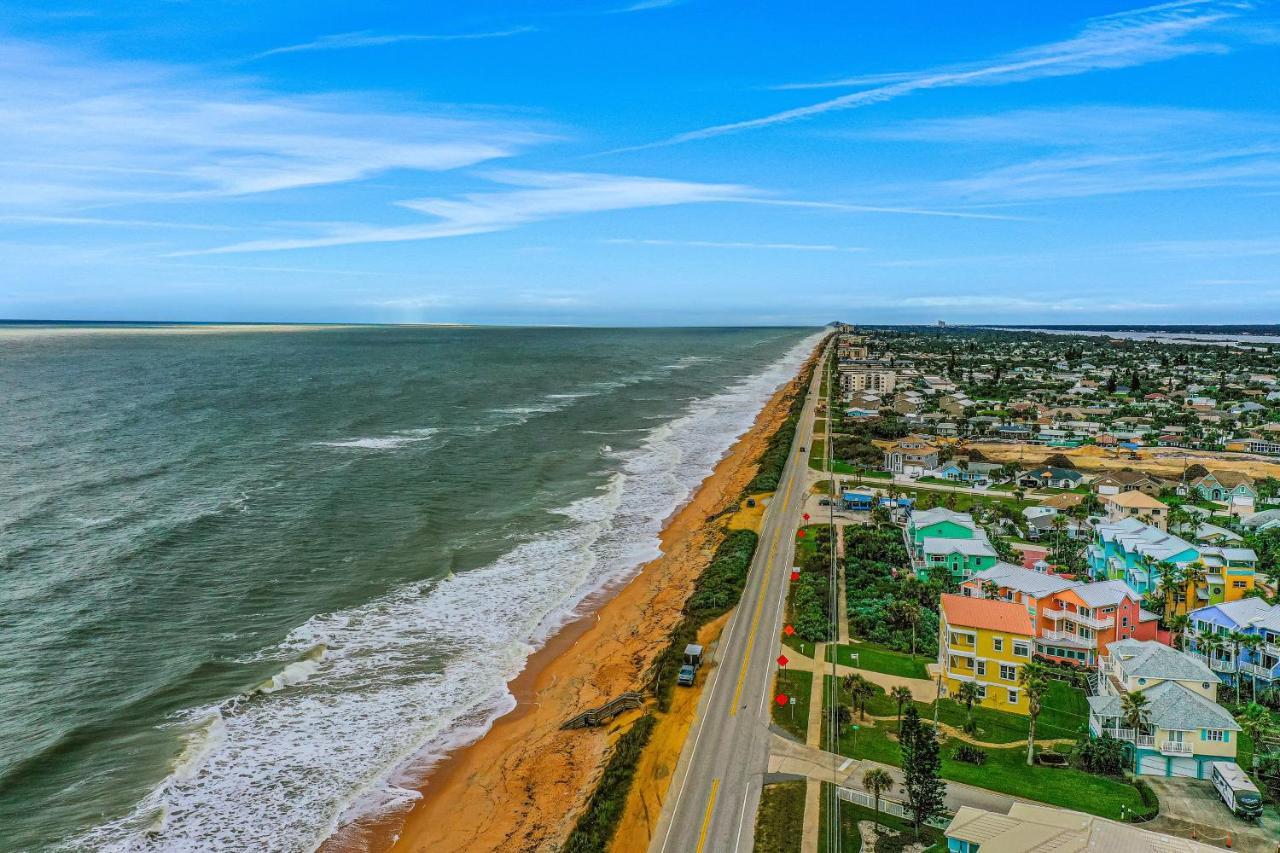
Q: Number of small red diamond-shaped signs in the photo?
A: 6